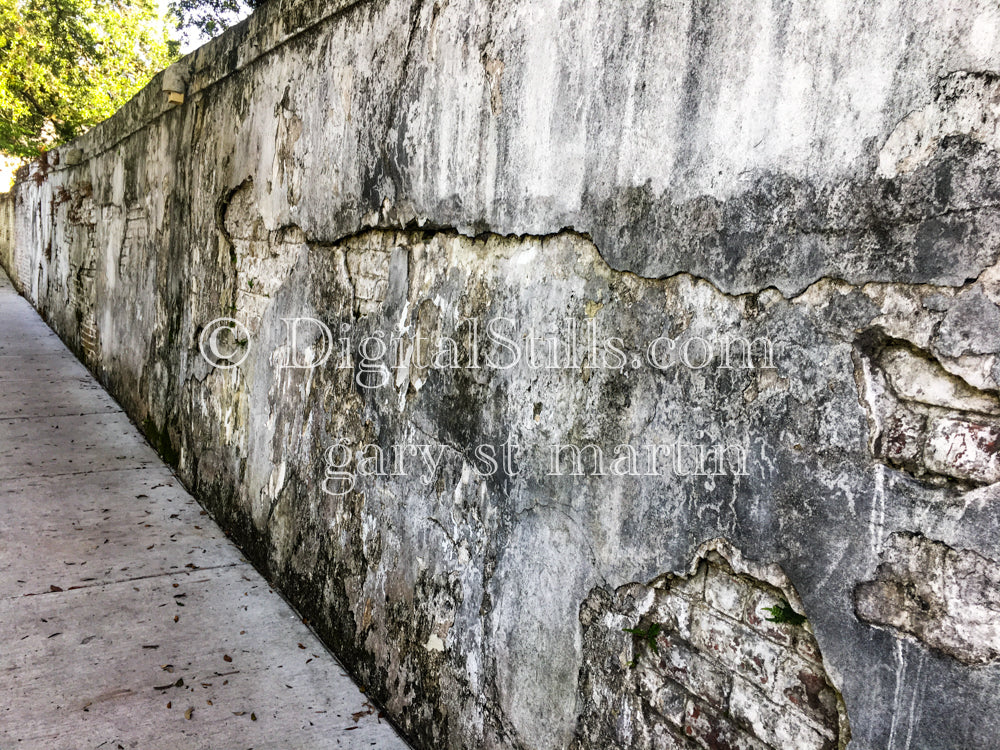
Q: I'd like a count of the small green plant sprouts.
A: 2